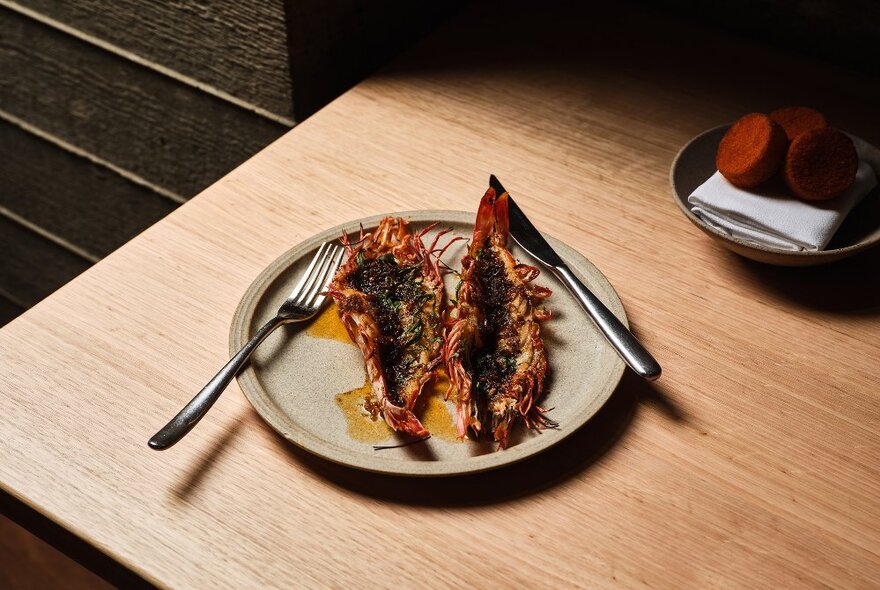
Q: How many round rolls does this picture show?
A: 3